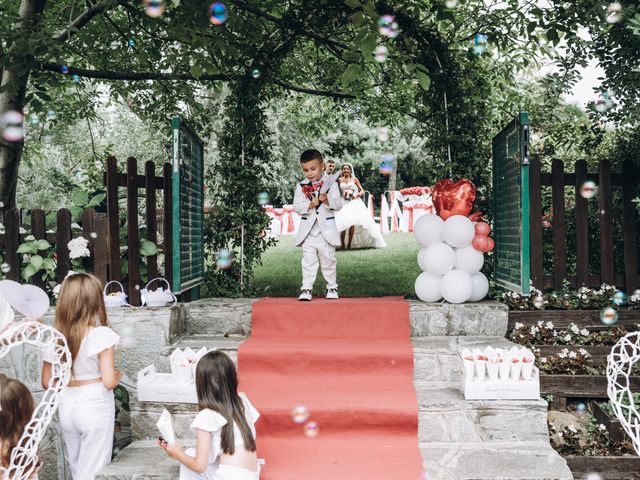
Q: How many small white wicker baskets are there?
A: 2